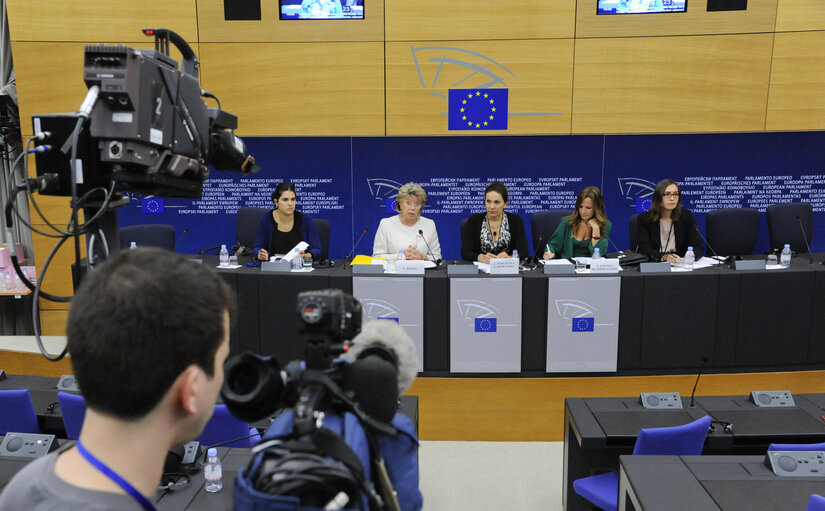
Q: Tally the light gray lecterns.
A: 3